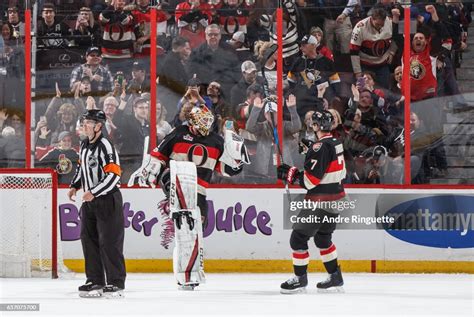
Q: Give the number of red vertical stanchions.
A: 4